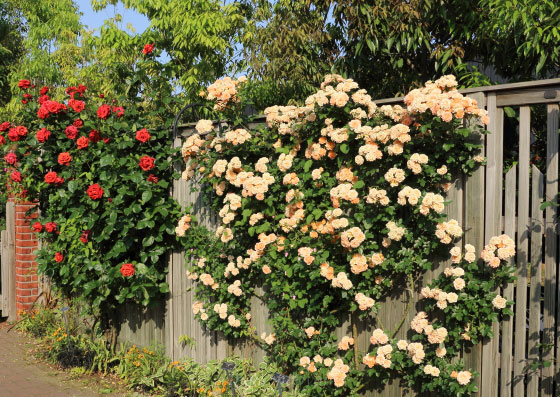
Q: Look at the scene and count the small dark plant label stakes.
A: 3